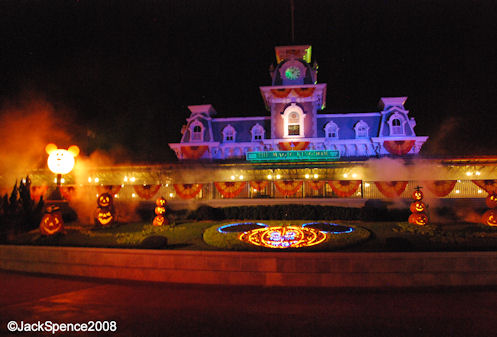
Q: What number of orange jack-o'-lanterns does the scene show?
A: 11